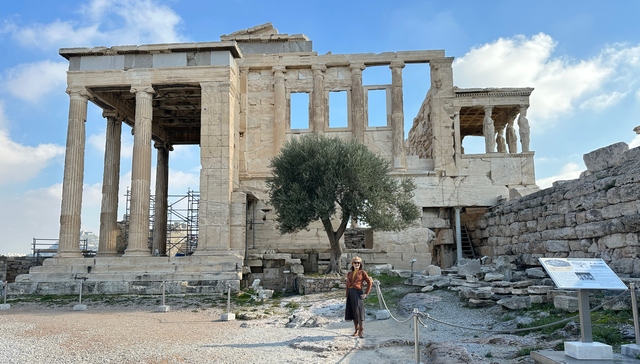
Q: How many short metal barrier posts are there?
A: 7